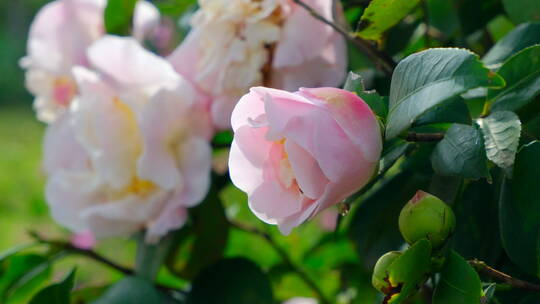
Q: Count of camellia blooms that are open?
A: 4